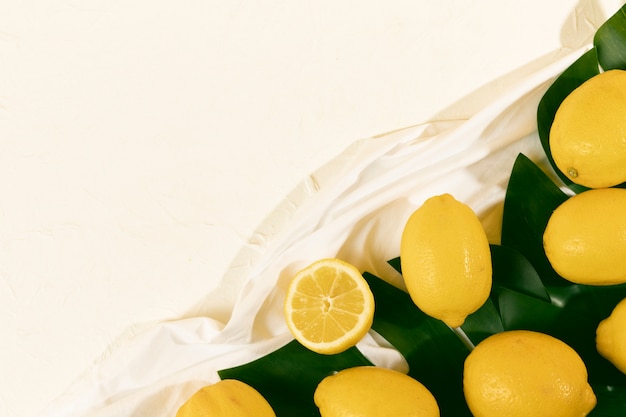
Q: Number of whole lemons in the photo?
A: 7